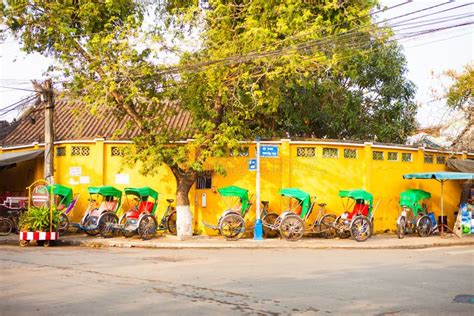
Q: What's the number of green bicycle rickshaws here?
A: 7